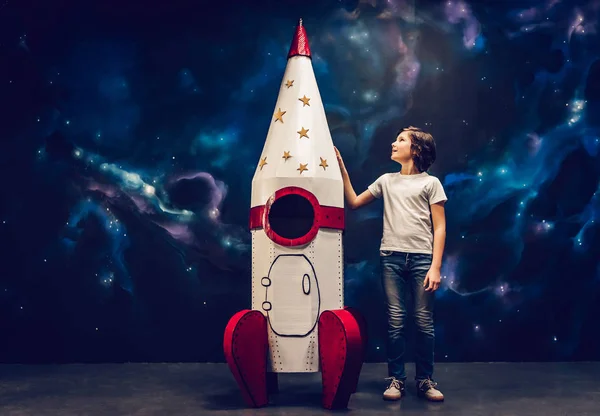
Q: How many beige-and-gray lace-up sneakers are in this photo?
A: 2